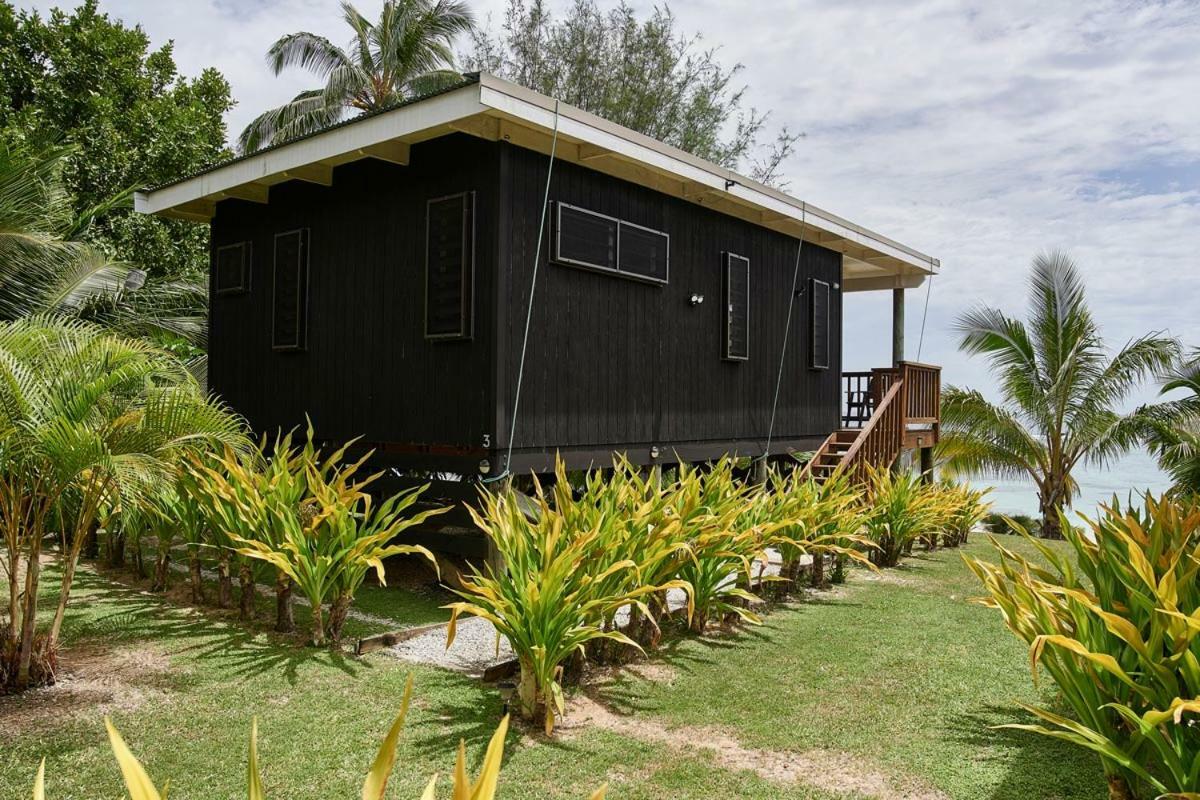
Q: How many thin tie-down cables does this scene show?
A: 3